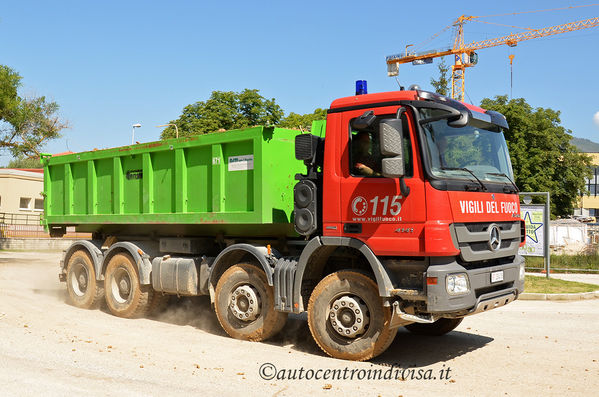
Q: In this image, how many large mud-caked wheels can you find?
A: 4